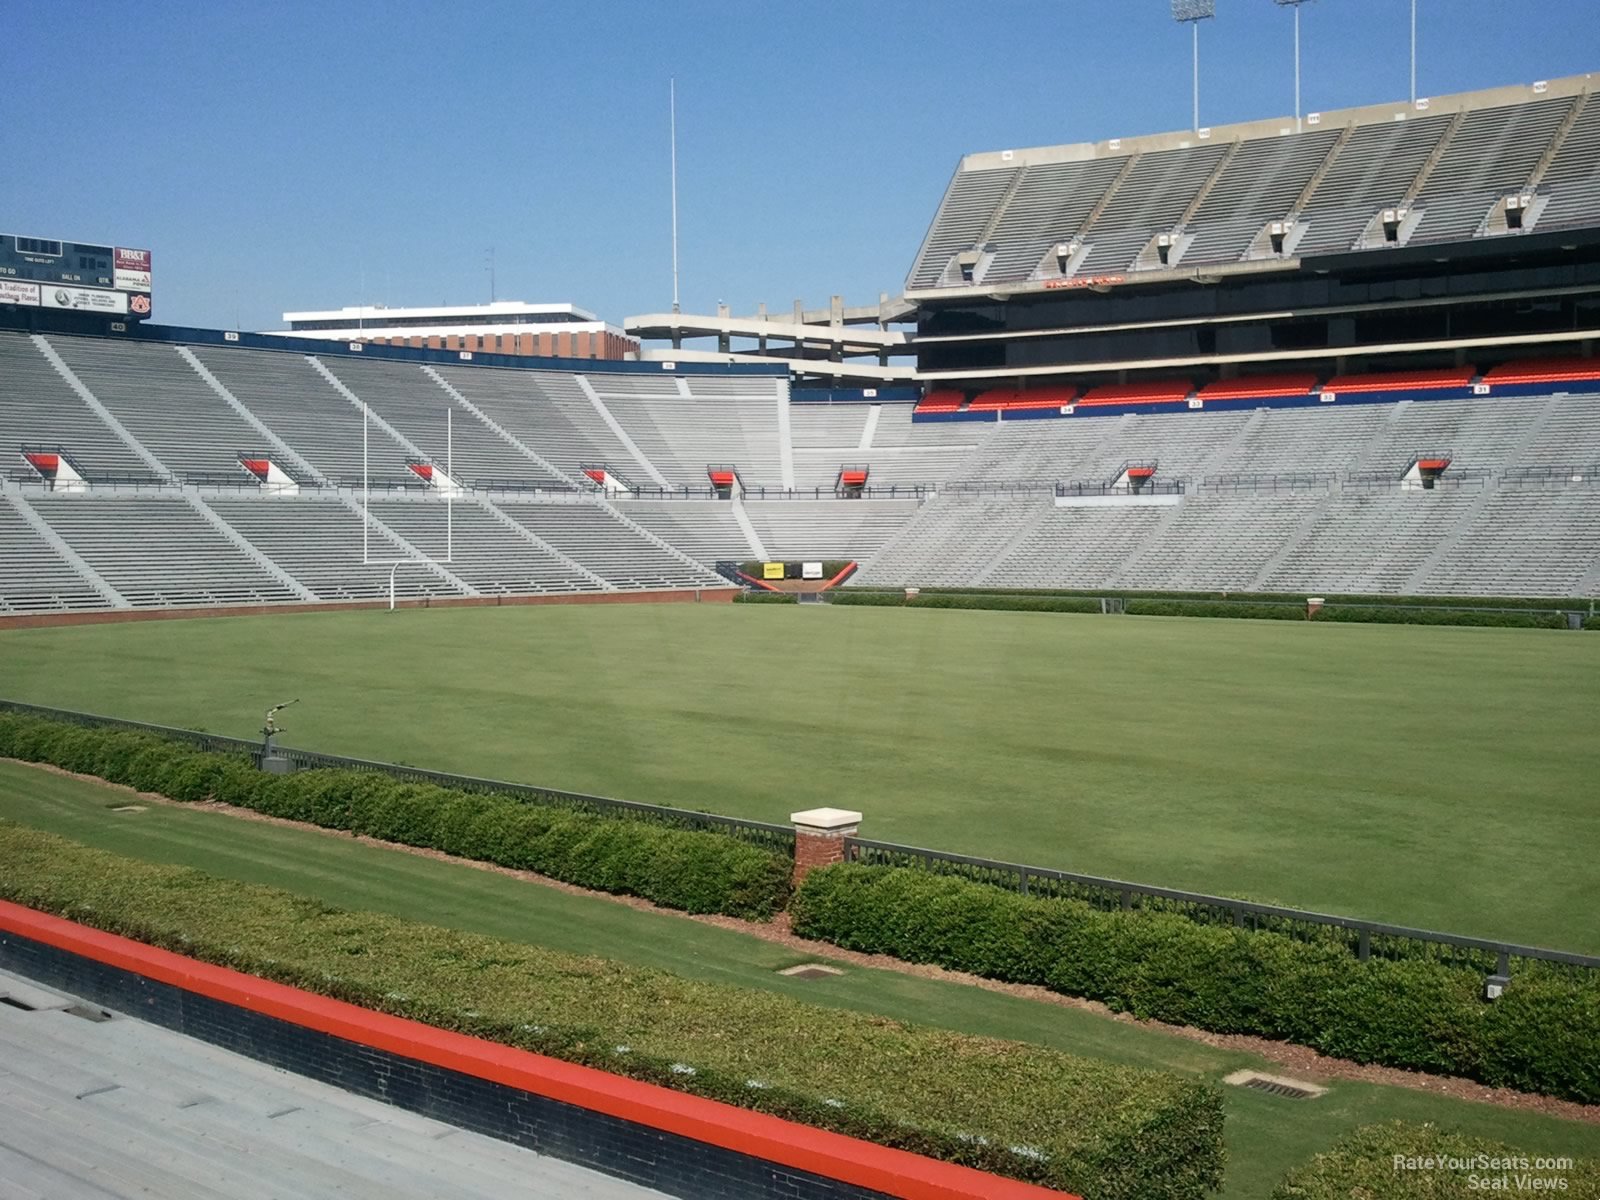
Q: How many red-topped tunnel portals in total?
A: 8